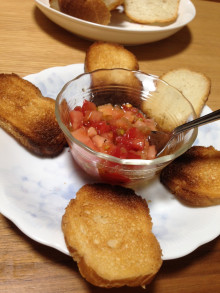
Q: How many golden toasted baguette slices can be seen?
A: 4